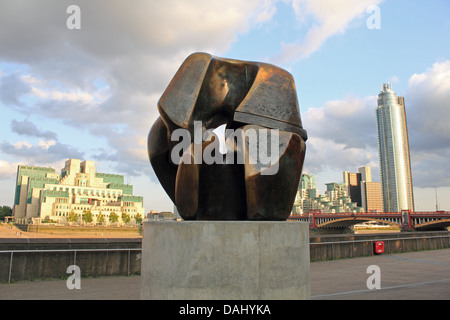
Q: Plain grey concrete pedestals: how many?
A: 1